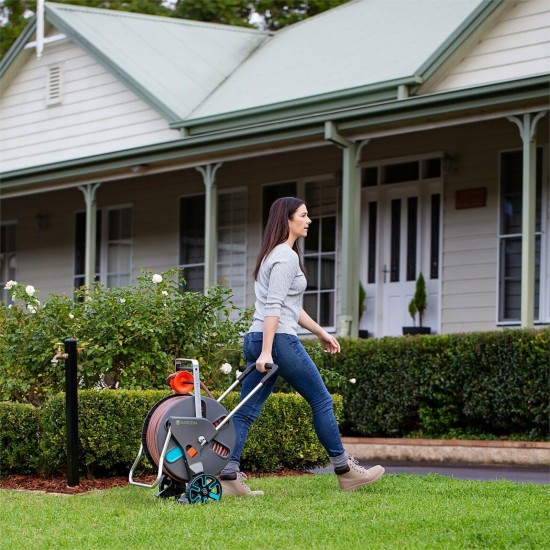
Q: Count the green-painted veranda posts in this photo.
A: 4